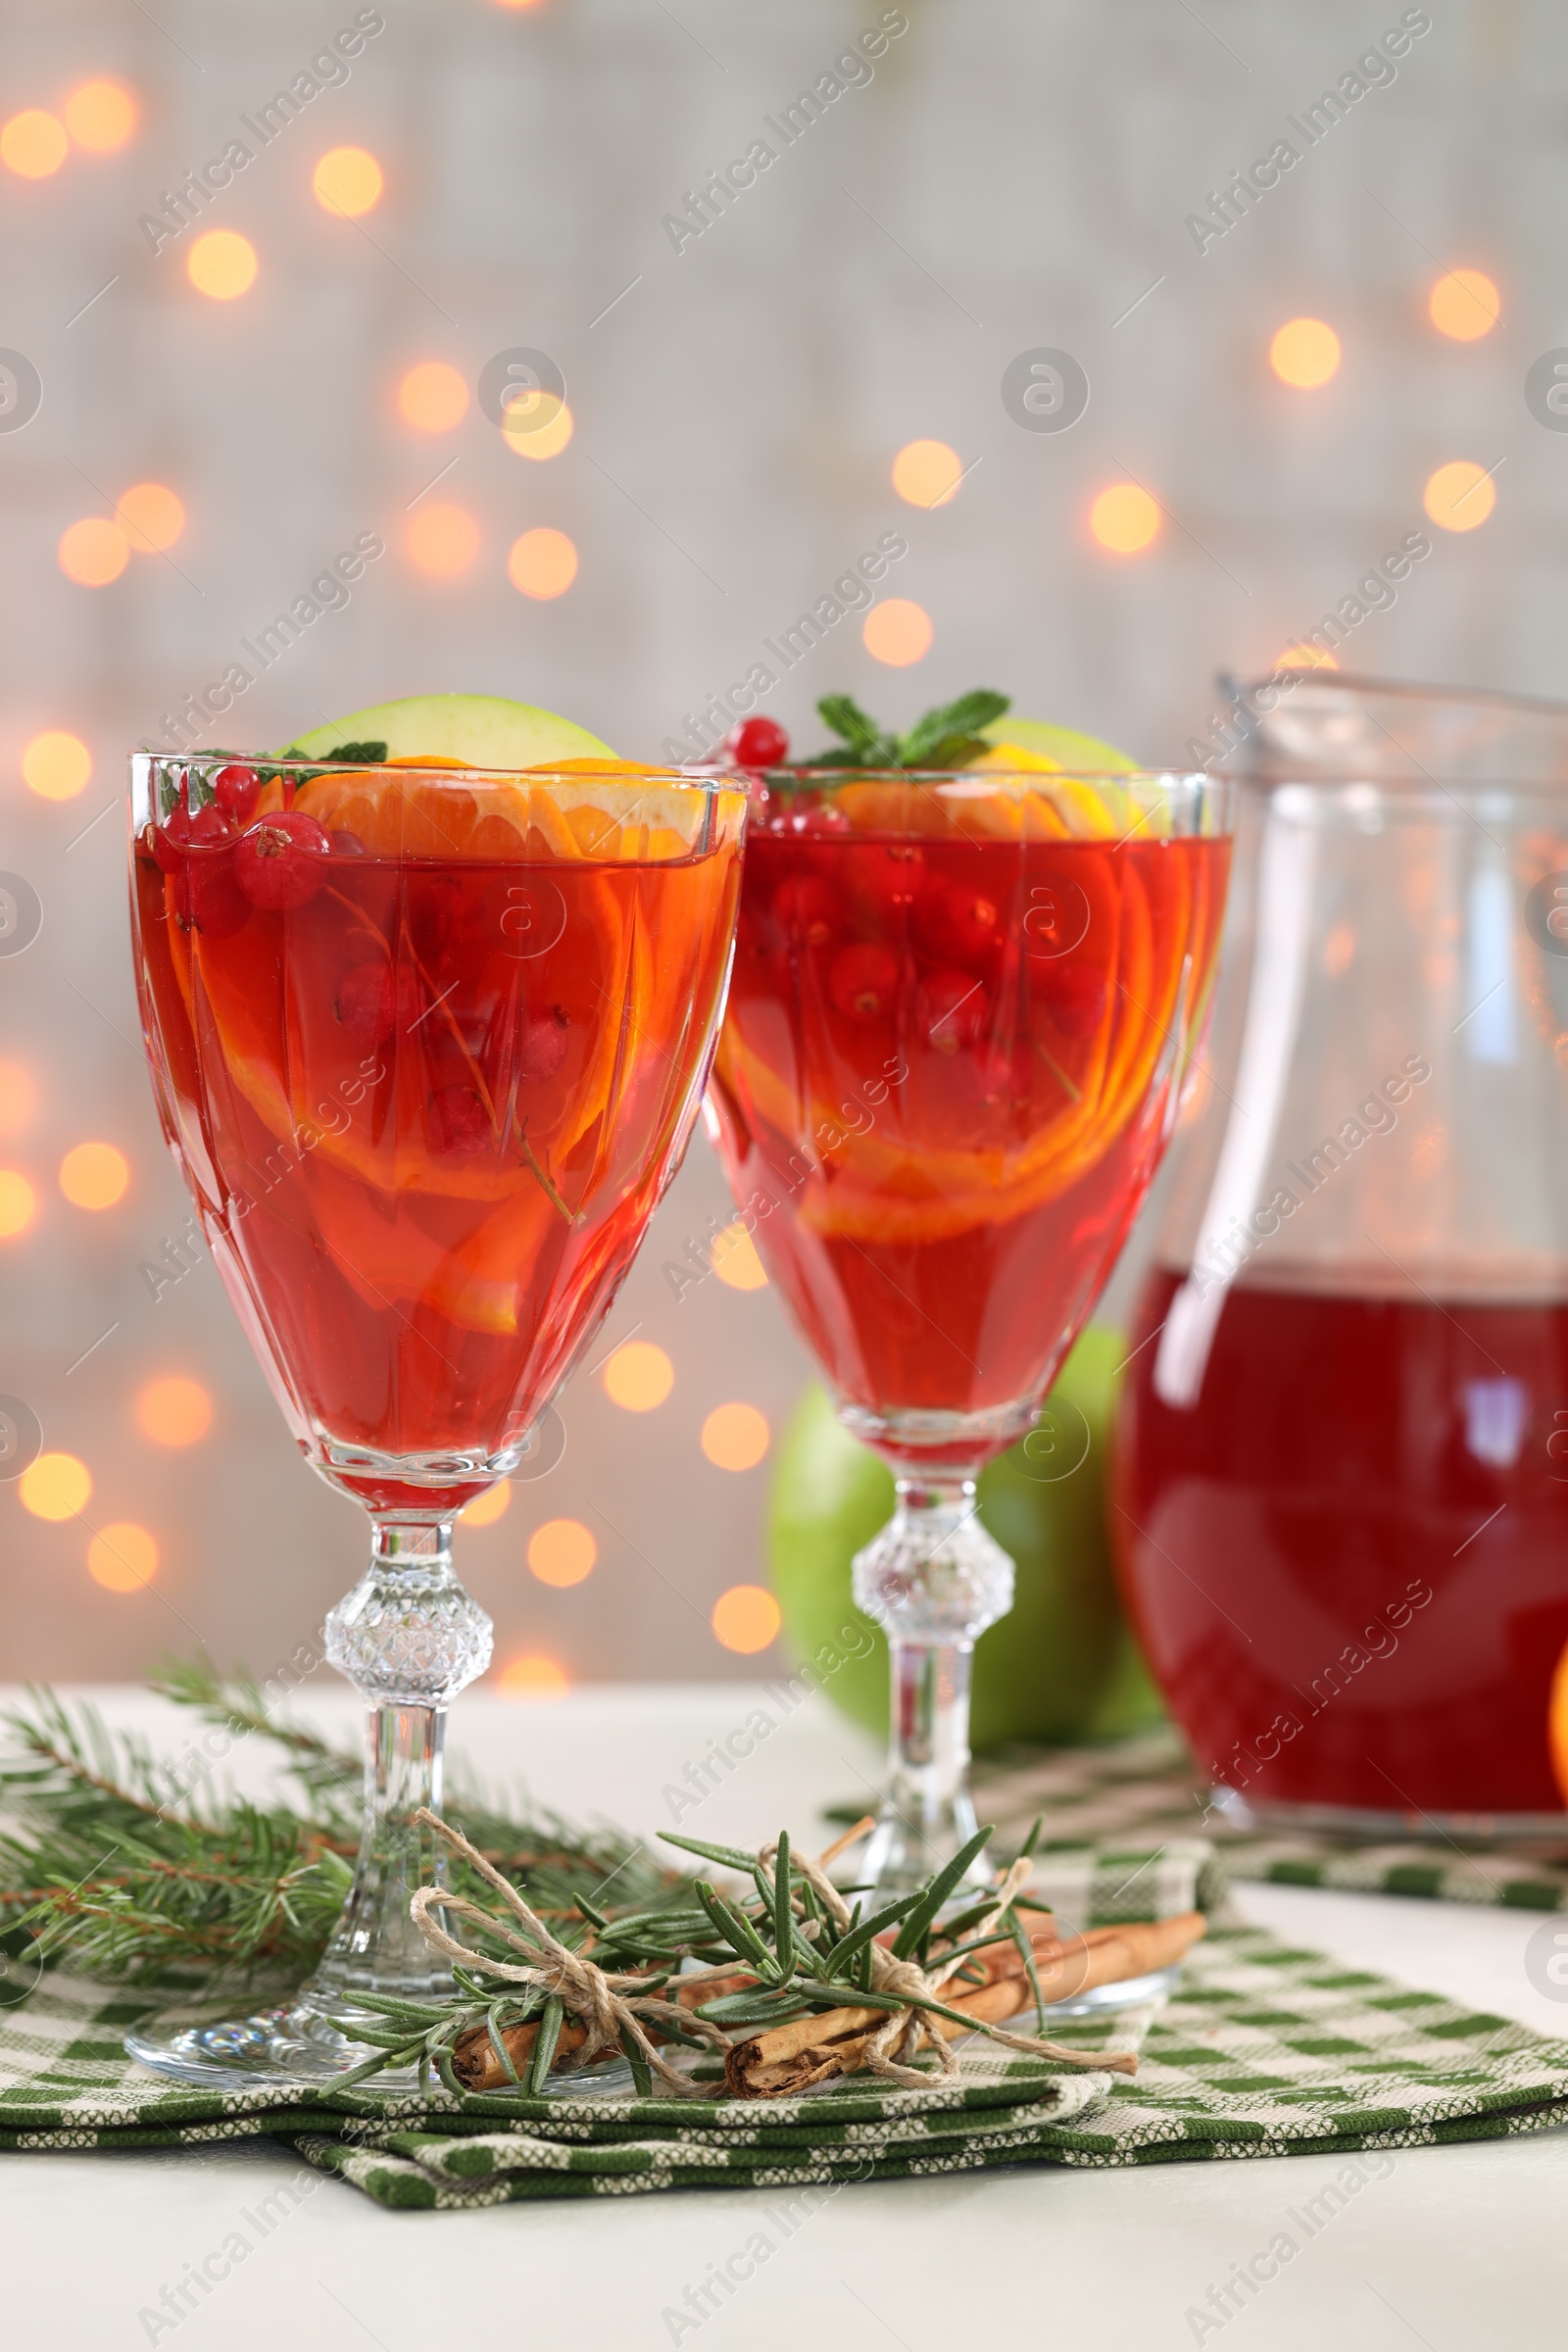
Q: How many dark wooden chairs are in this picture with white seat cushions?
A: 0